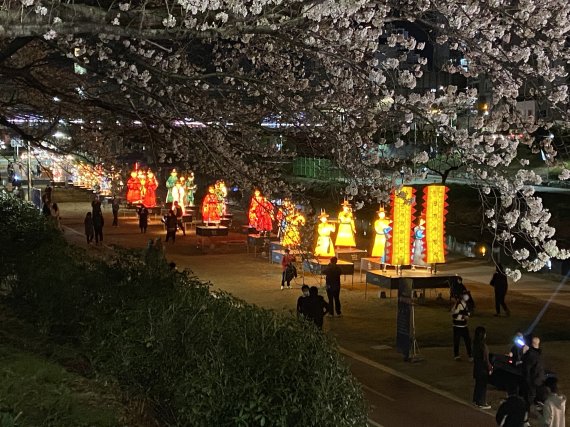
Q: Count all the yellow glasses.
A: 0